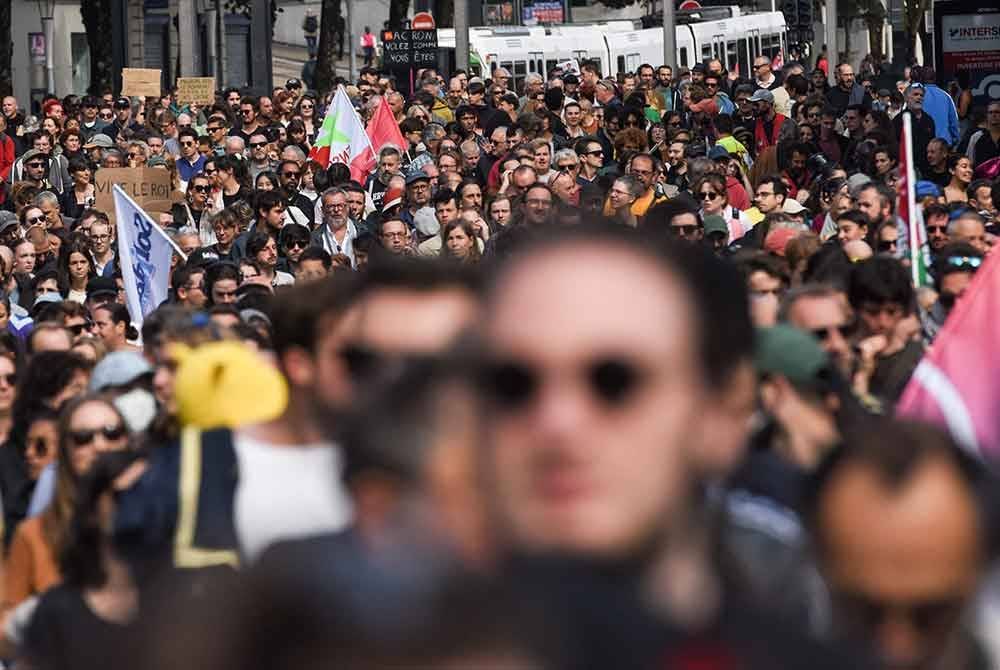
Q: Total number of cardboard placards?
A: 3